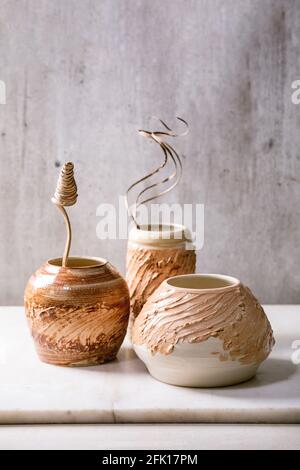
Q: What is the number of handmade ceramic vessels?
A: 3